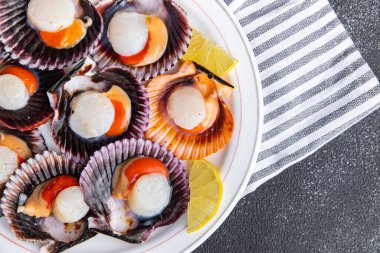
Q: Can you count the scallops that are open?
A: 8